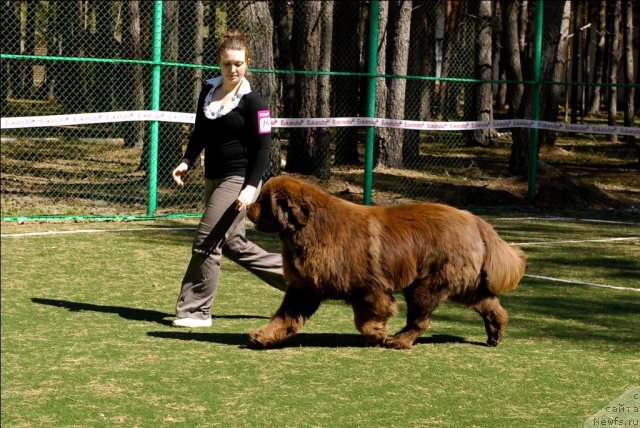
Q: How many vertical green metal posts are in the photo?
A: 3